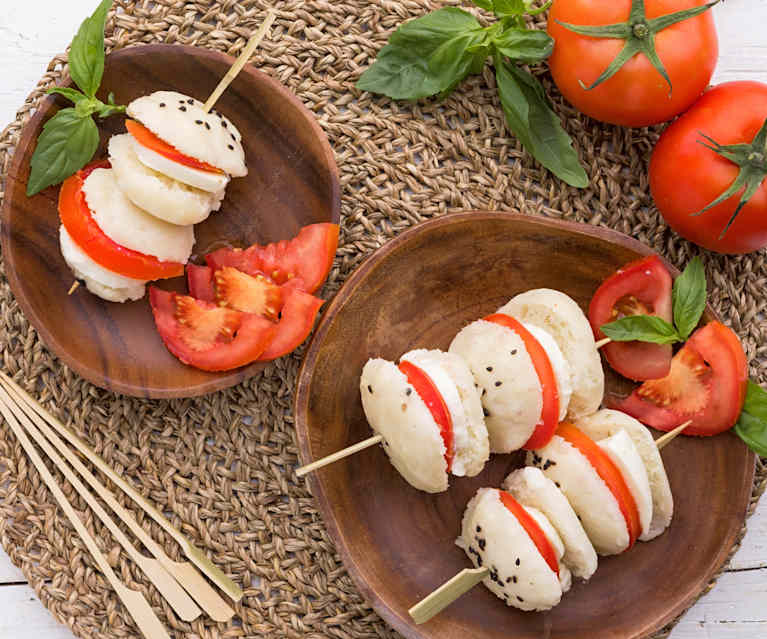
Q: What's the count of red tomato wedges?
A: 5